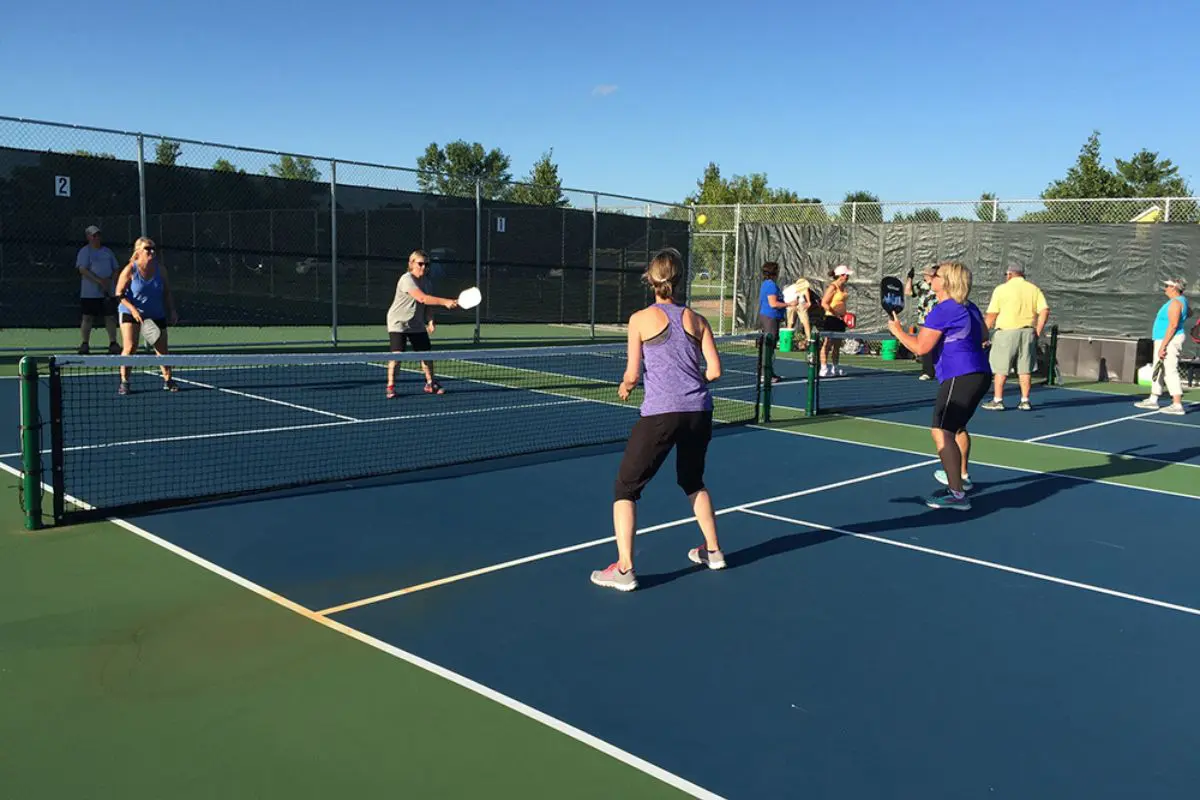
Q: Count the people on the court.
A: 11